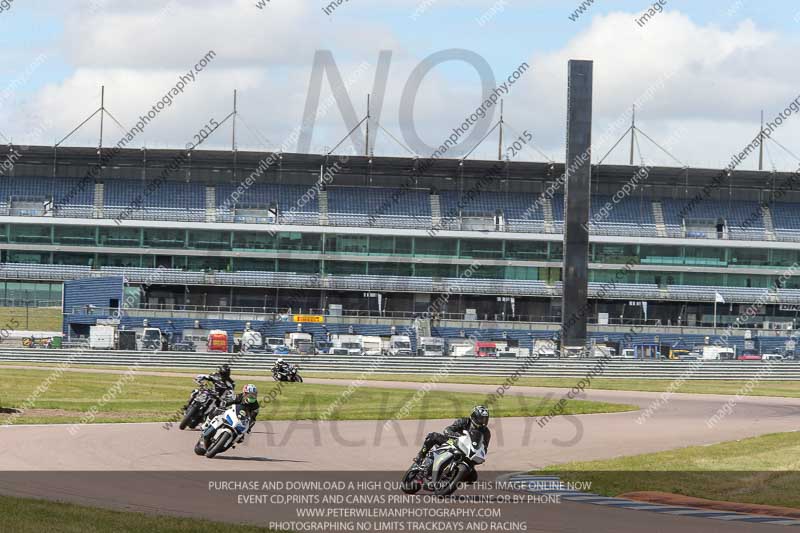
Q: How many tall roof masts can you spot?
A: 6